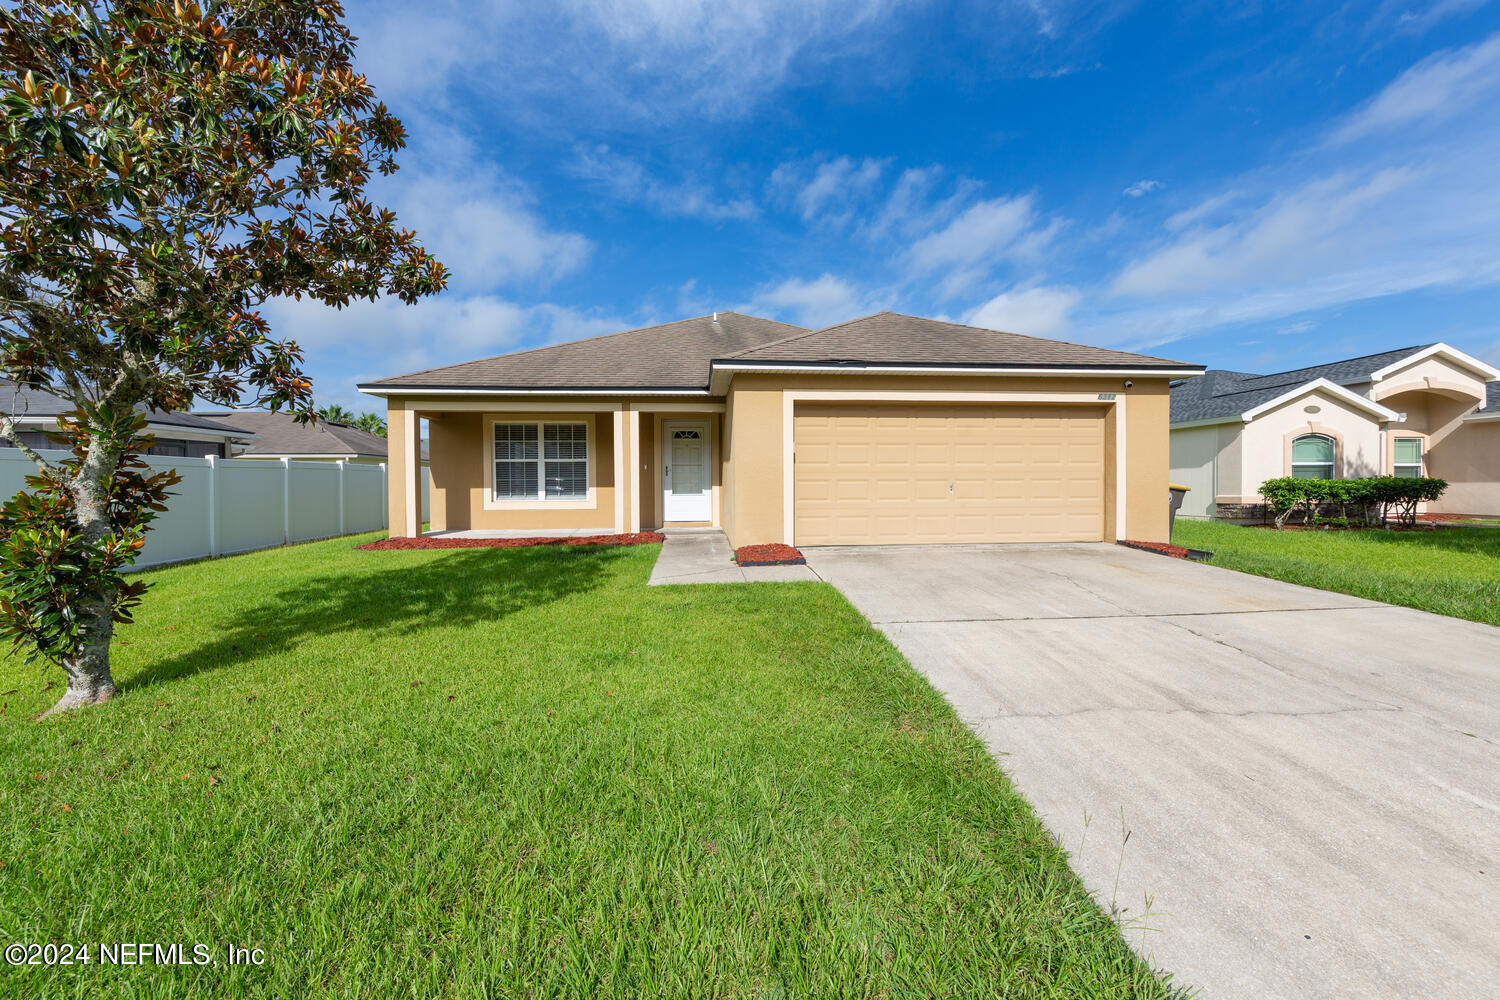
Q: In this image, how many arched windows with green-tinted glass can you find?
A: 1